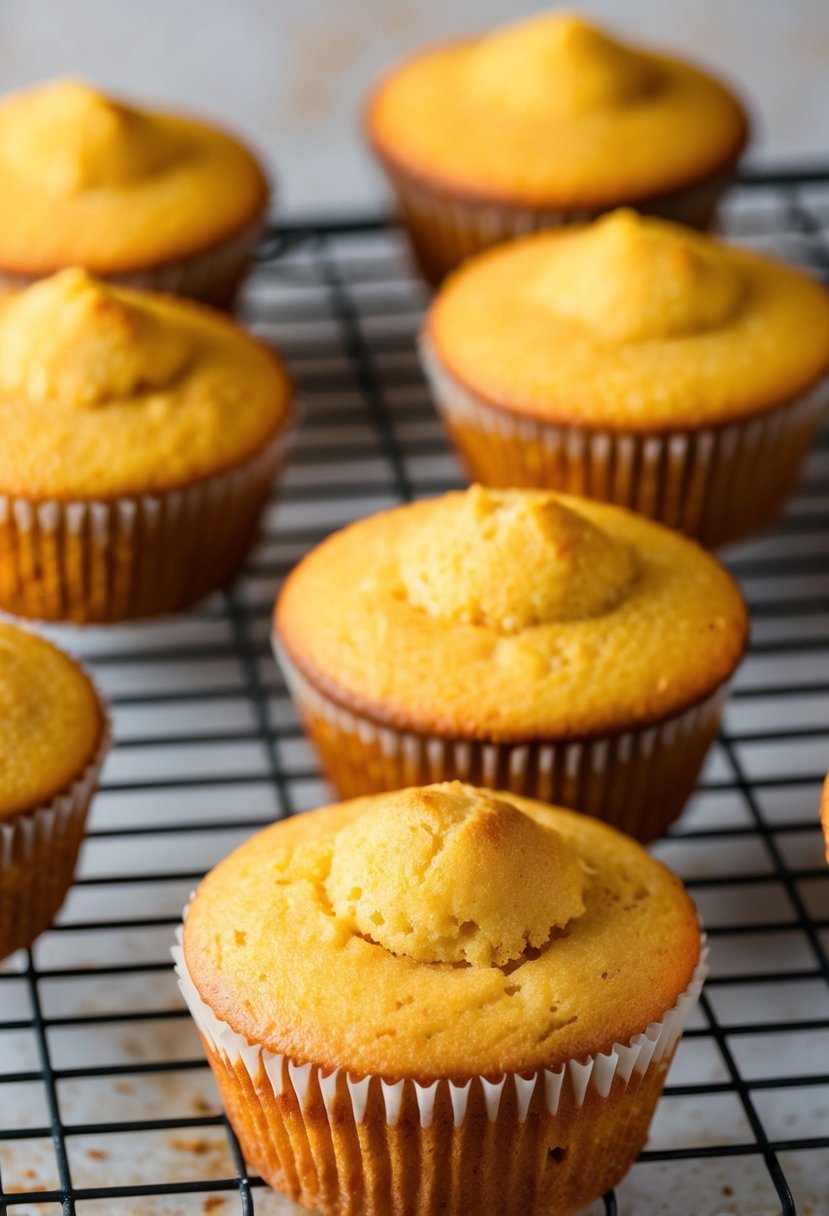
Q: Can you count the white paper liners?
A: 7